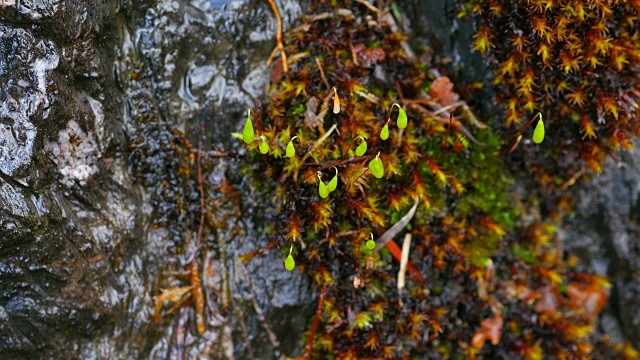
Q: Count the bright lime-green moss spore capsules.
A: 12